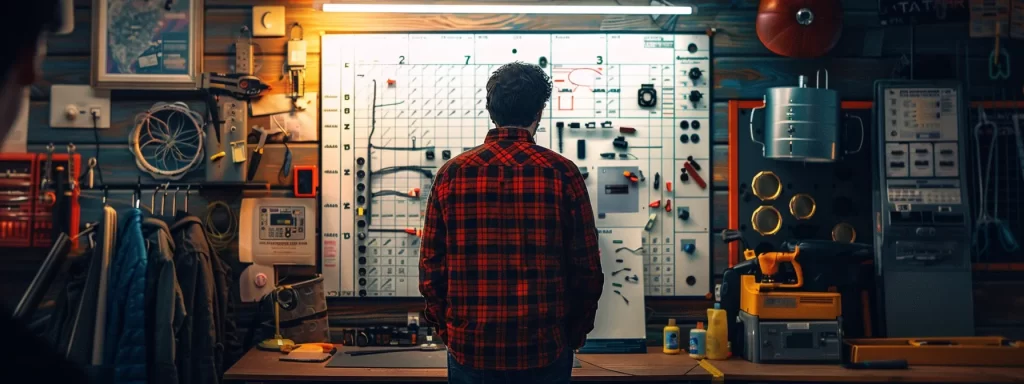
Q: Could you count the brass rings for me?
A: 4